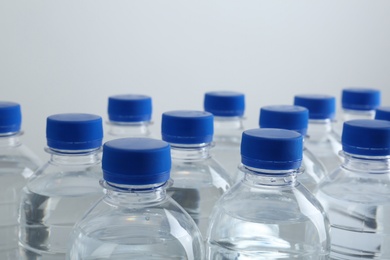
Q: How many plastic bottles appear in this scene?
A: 12